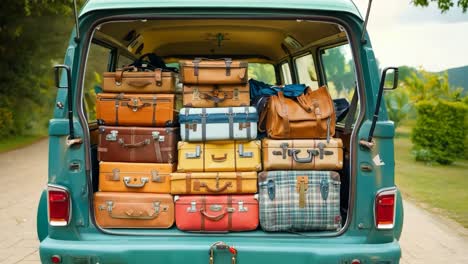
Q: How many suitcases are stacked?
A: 13